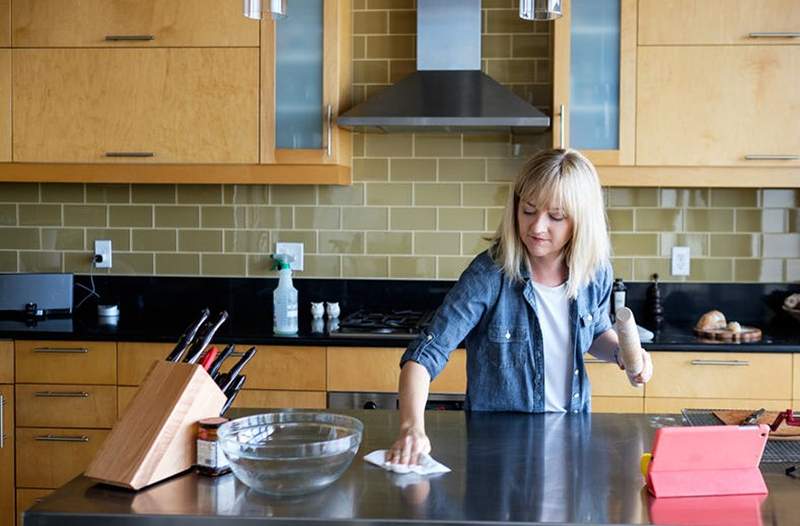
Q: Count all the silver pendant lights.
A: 2